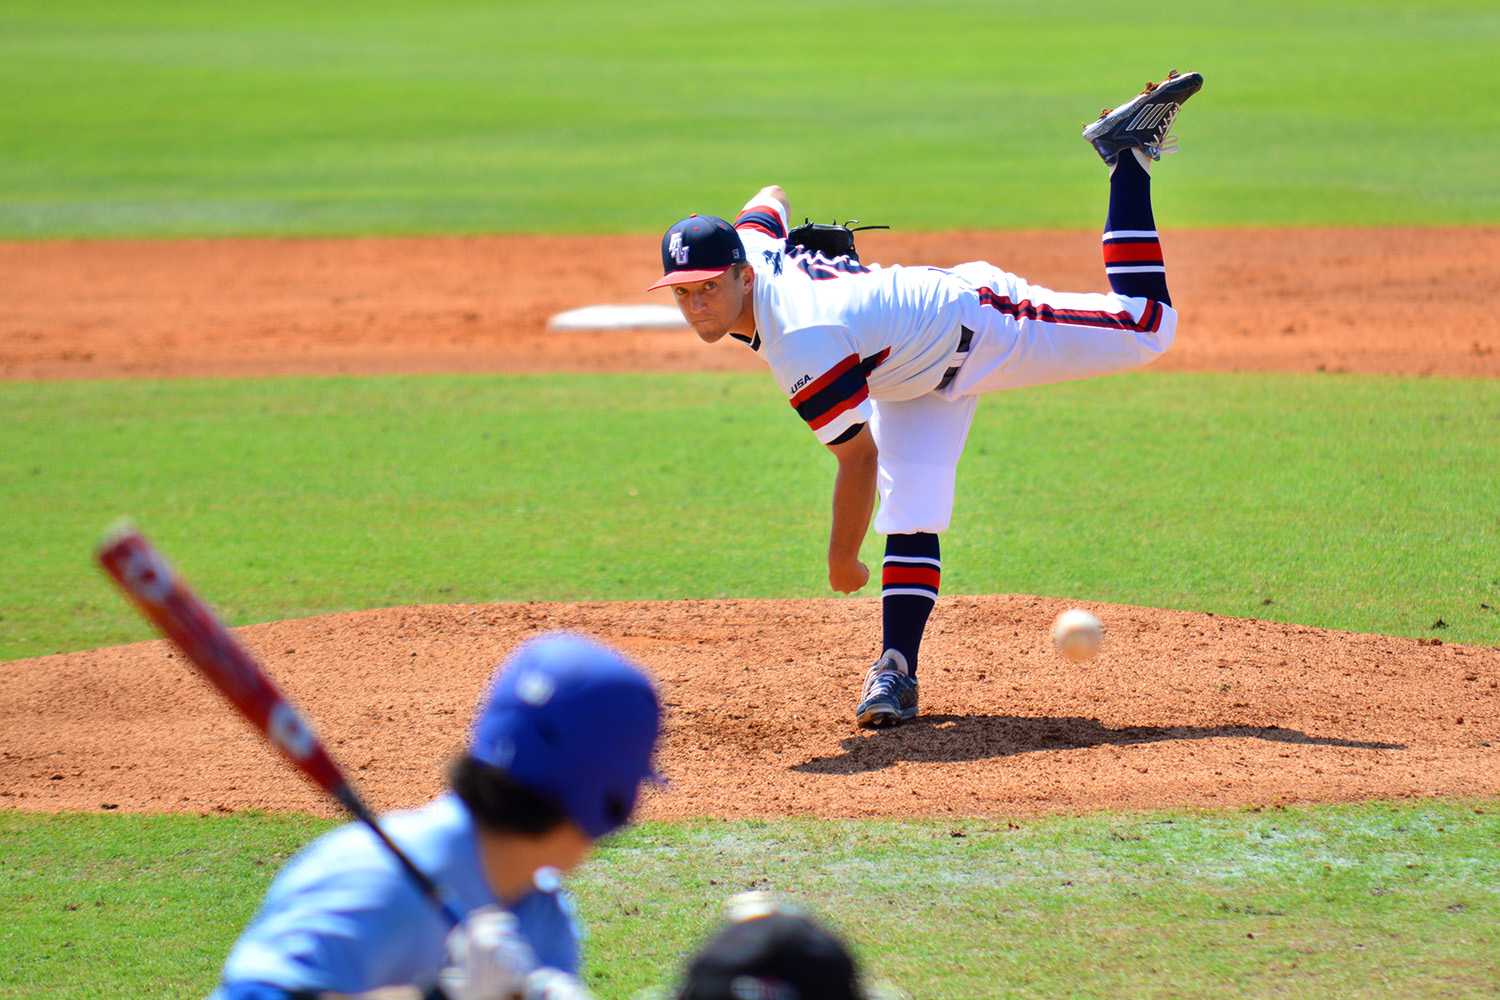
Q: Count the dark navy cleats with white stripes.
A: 2